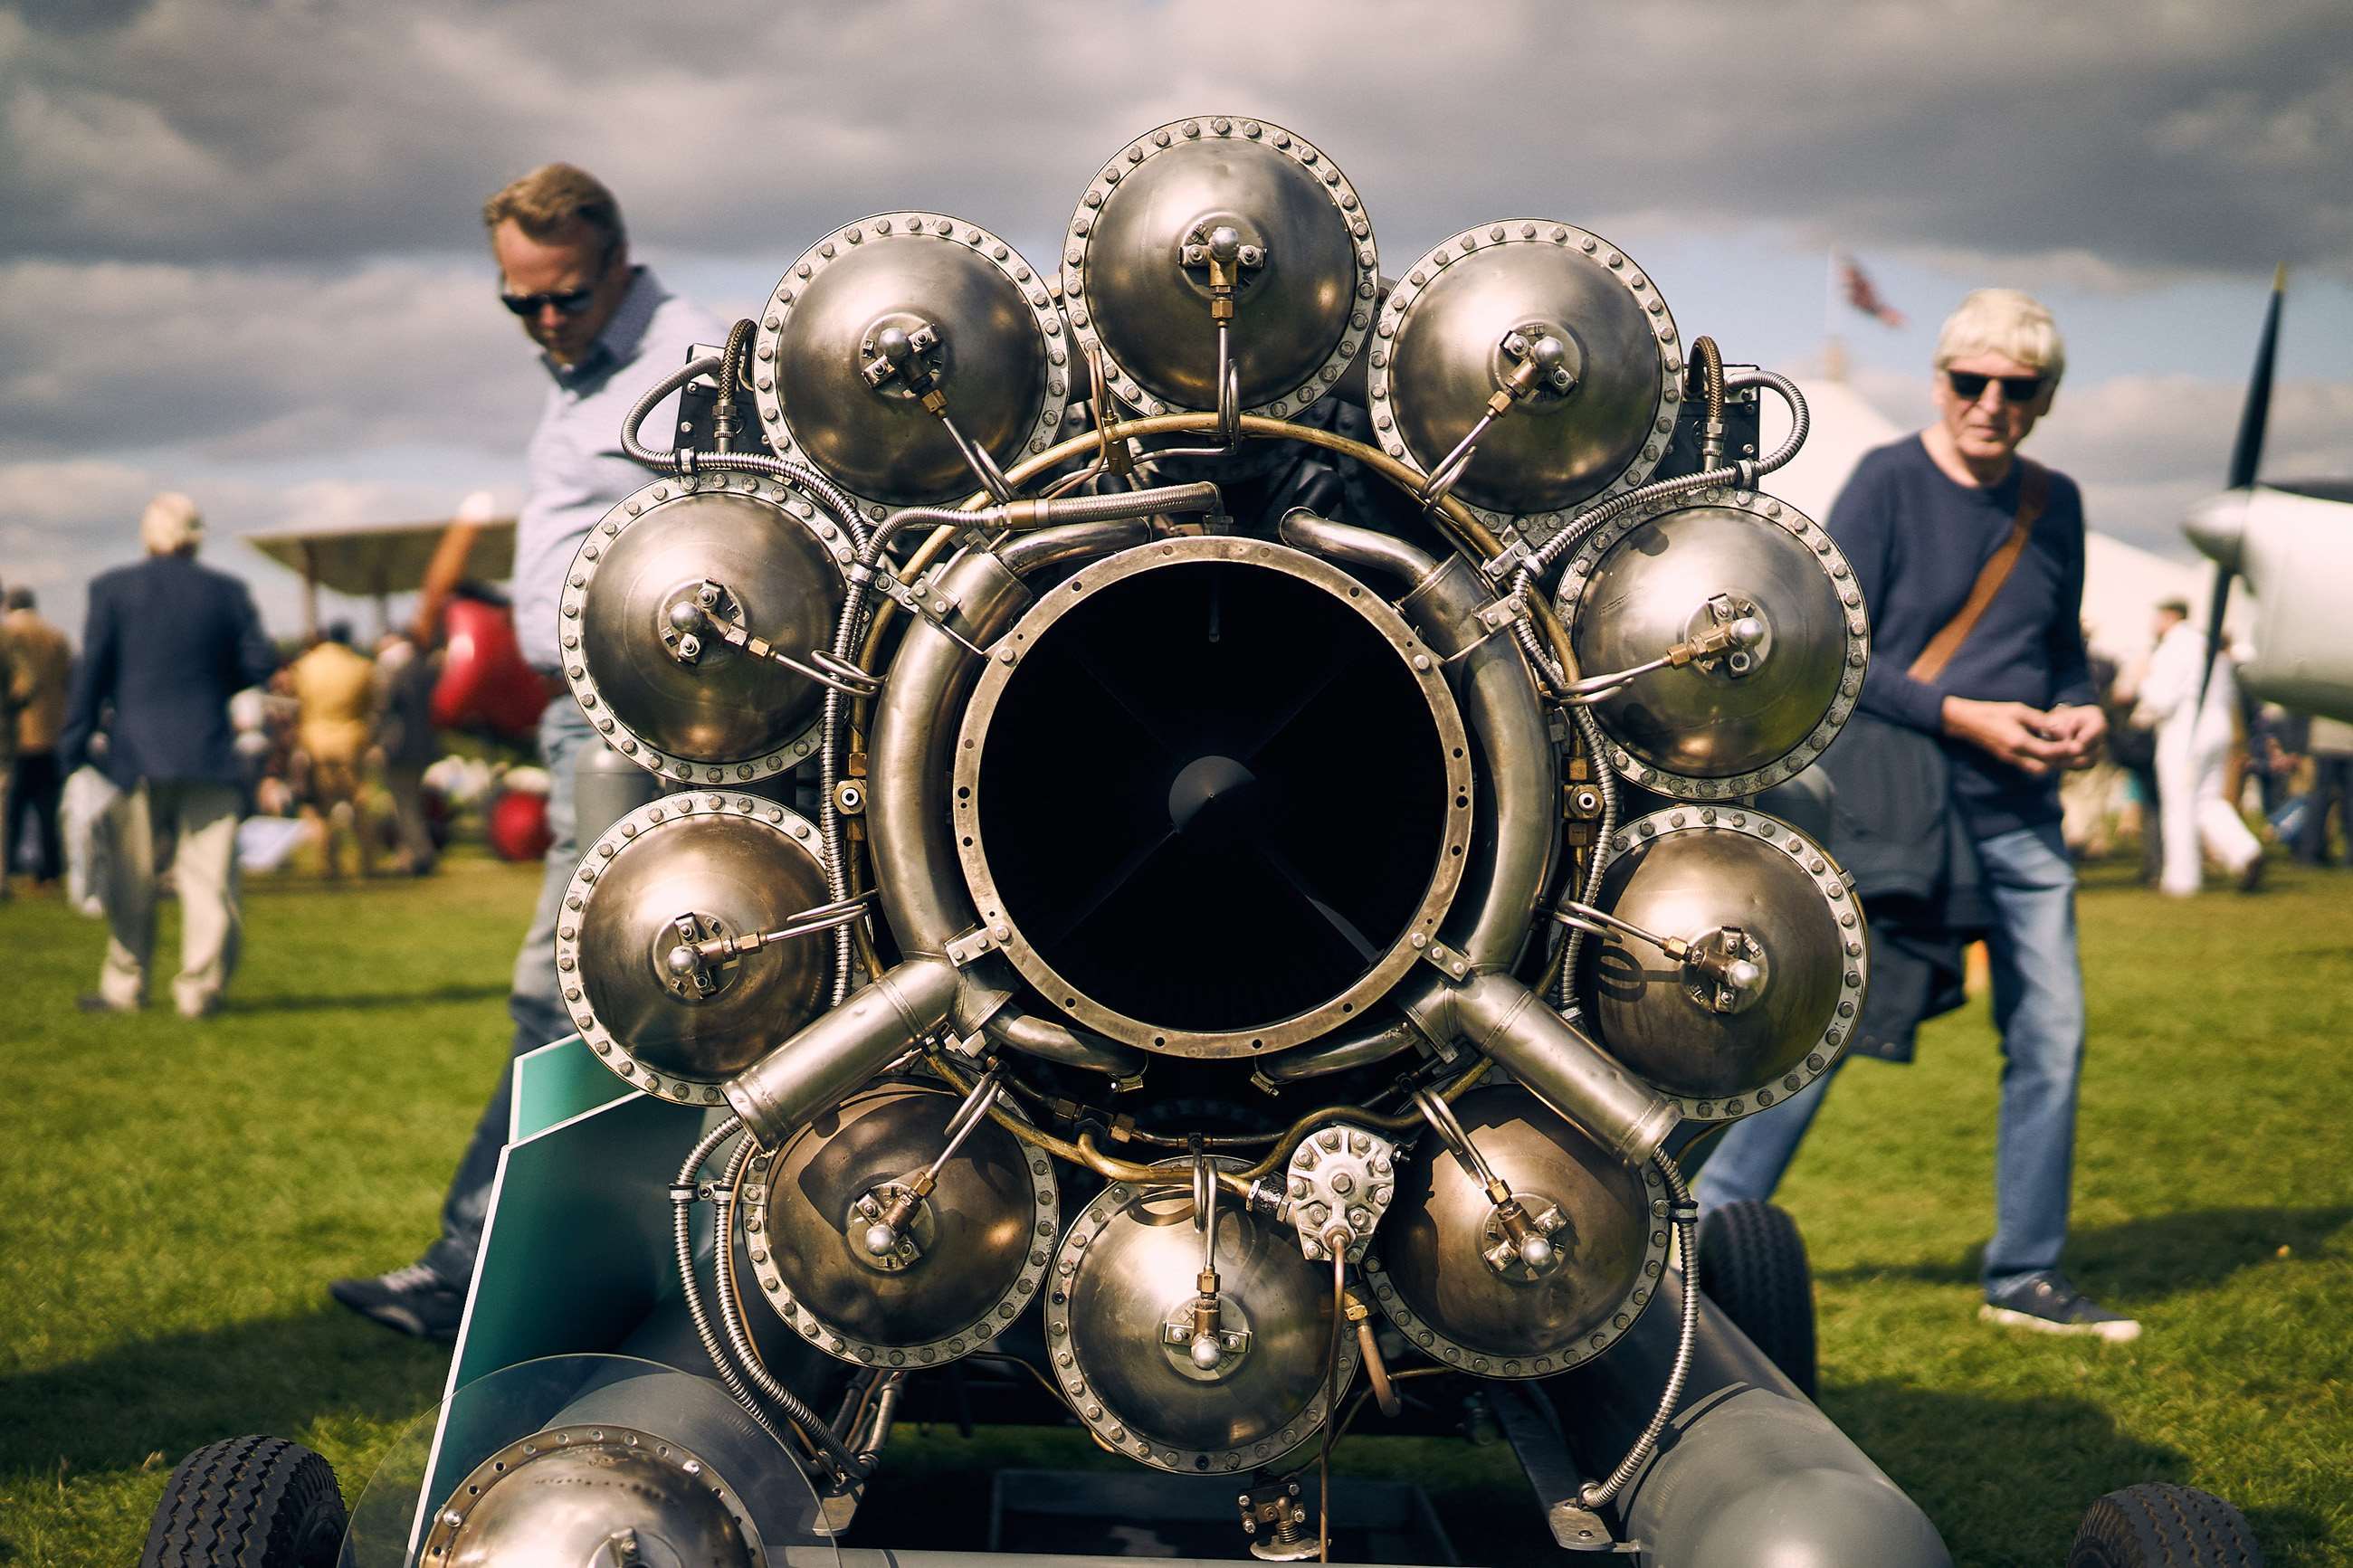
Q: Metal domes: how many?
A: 11